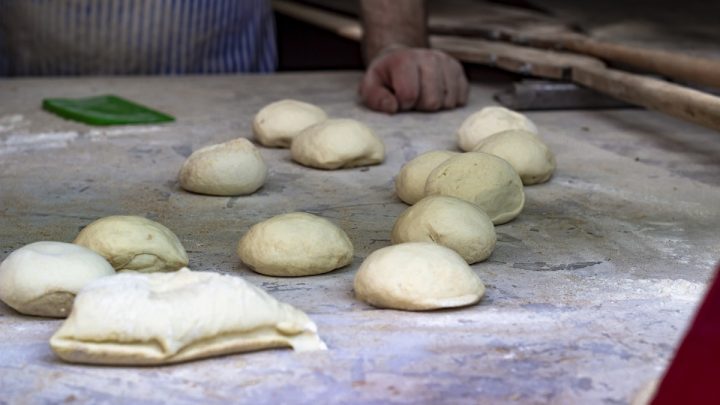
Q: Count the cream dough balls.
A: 12